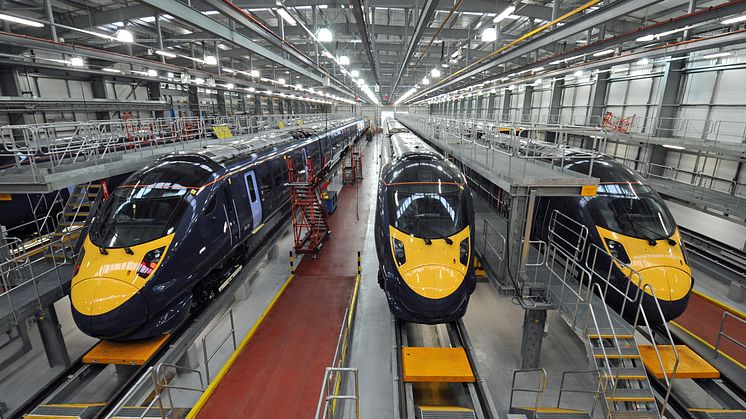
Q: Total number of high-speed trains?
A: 3